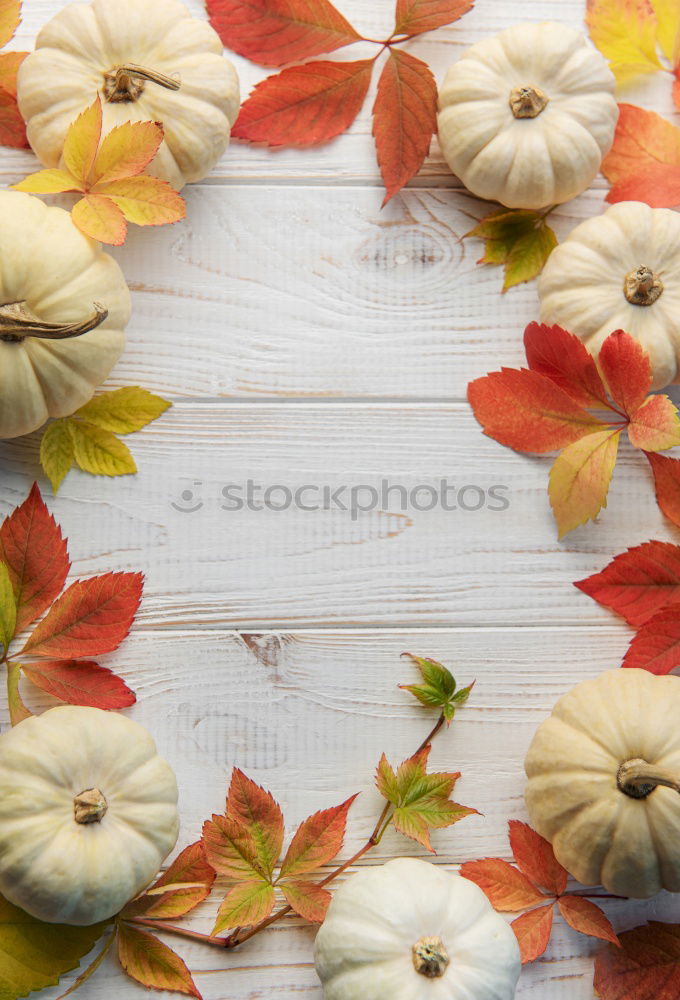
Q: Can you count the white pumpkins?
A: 7